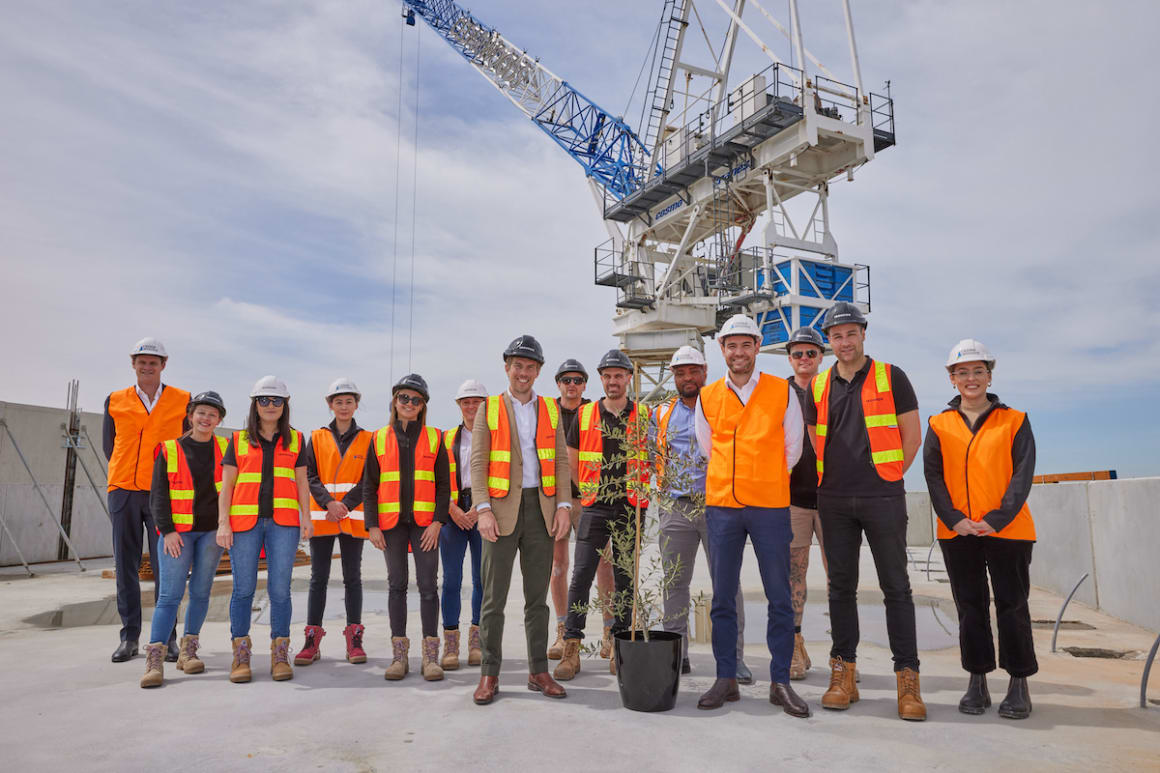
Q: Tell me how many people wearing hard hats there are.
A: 14